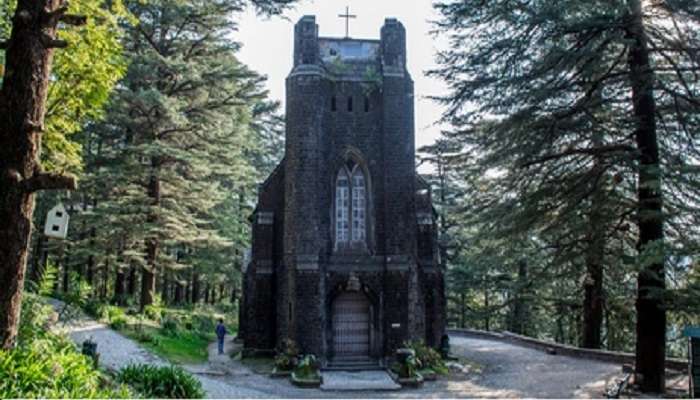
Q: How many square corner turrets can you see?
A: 2